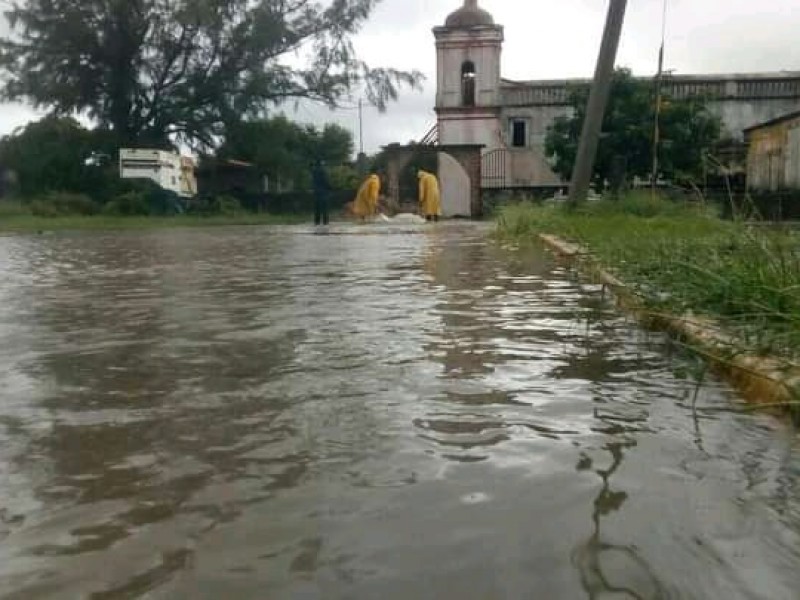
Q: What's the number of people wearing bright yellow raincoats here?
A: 2